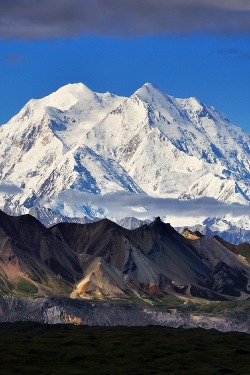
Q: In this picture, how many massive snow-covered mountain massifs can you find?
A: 1